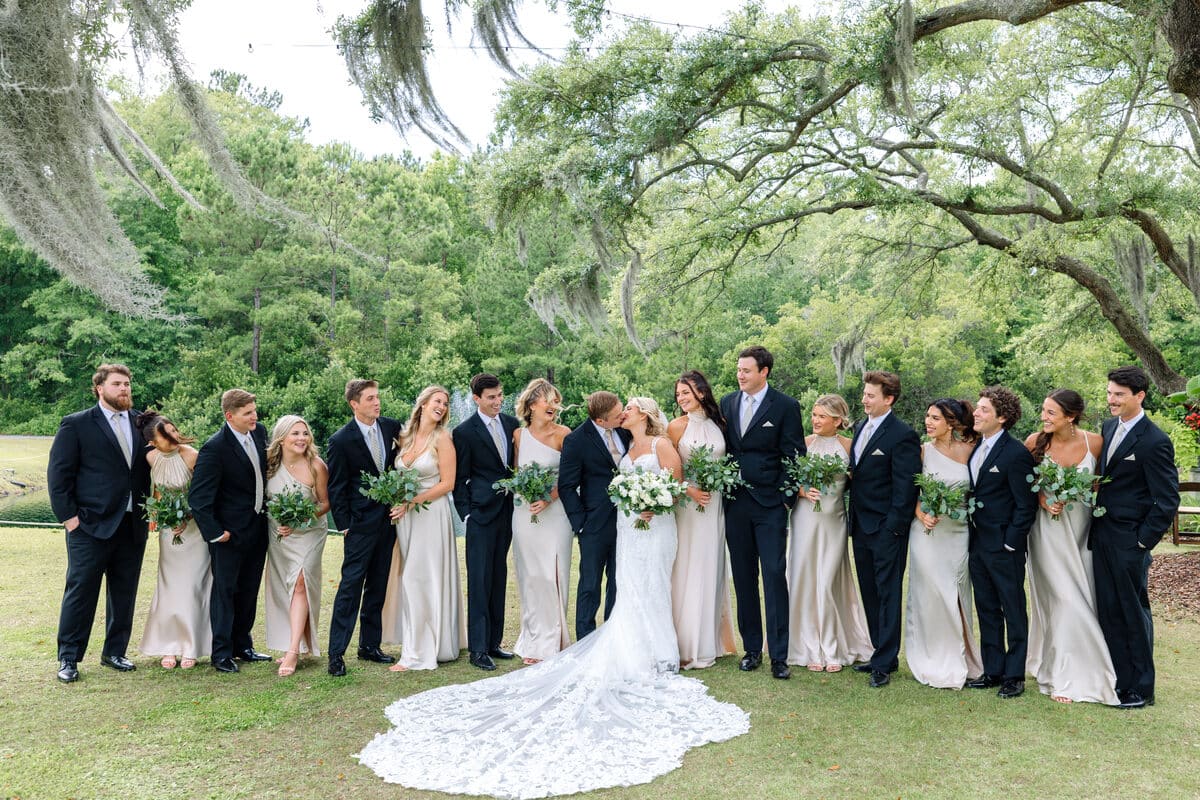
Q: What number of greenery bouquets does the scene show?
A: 8